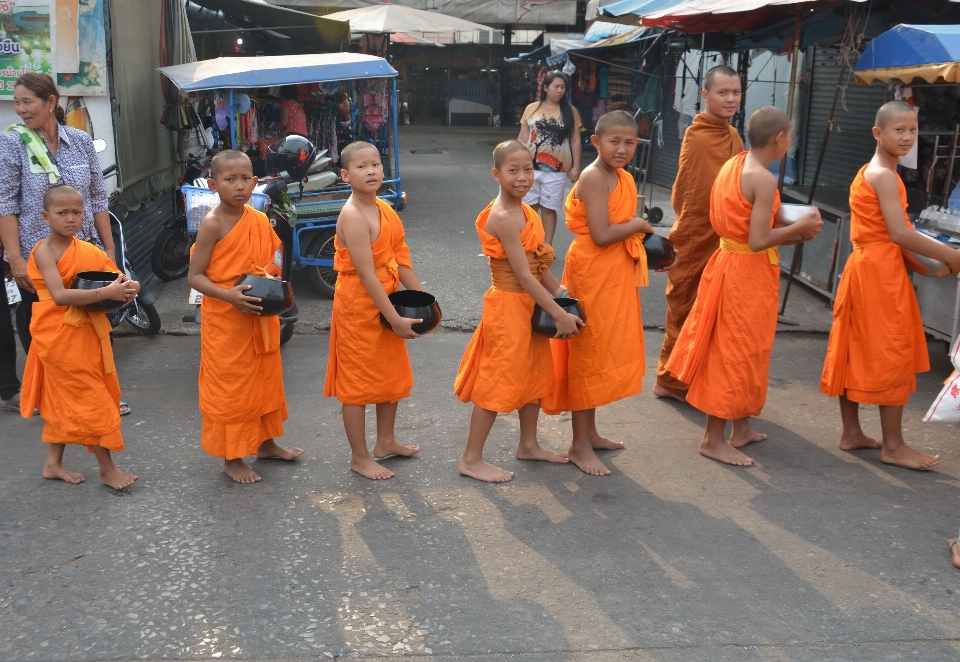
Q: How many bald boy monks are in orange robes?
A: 7